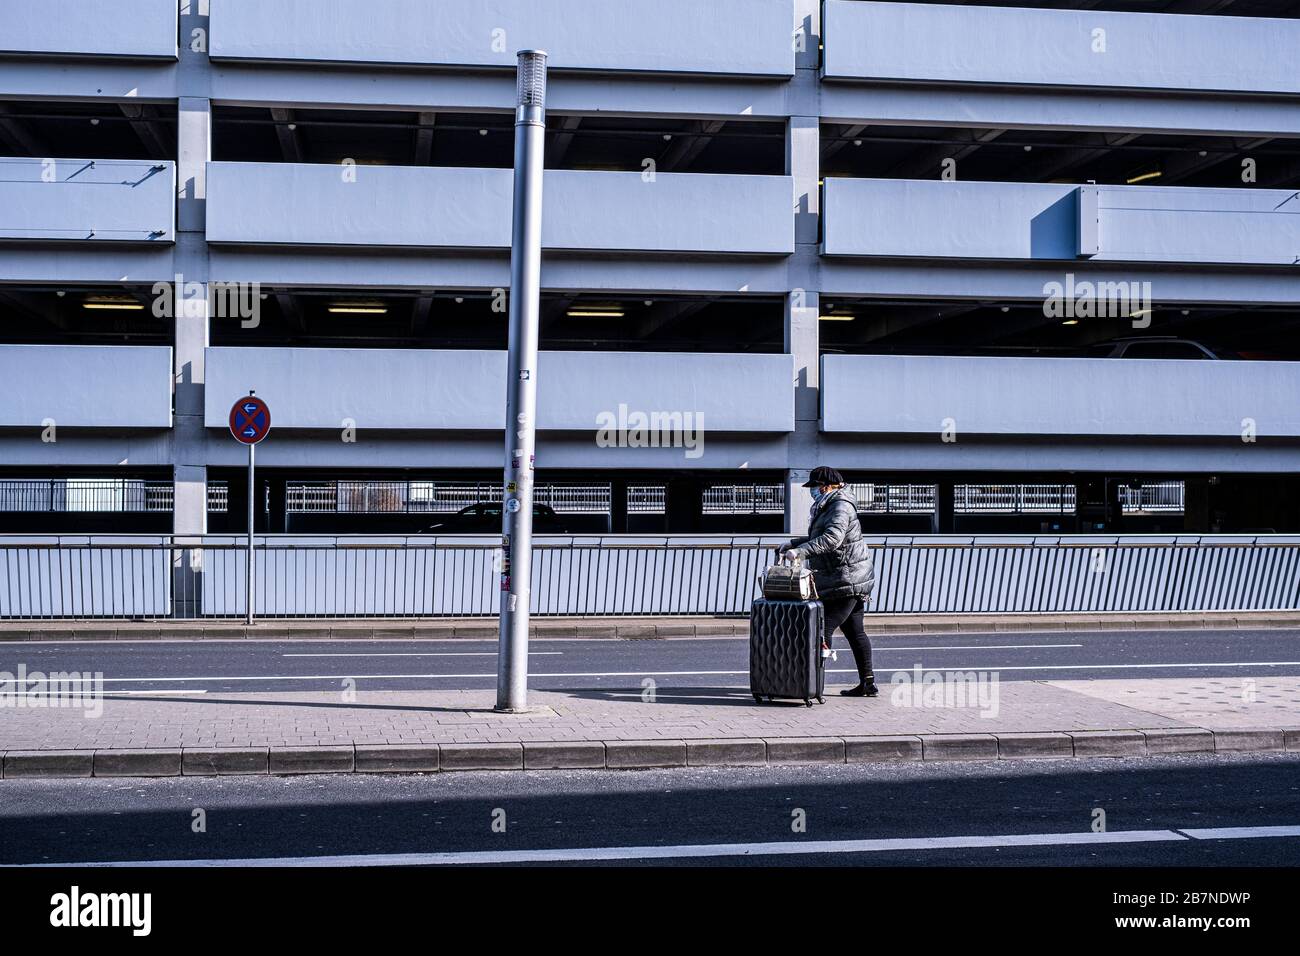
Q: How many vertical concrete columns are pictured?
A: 2